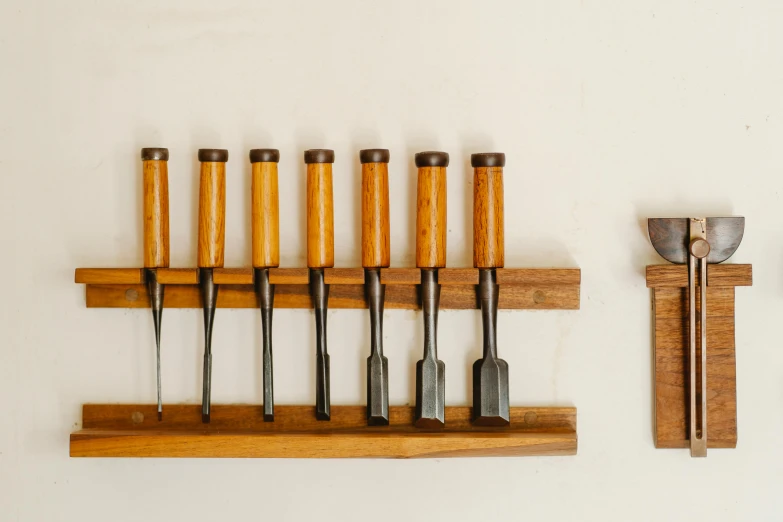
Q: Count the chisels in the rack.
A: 7